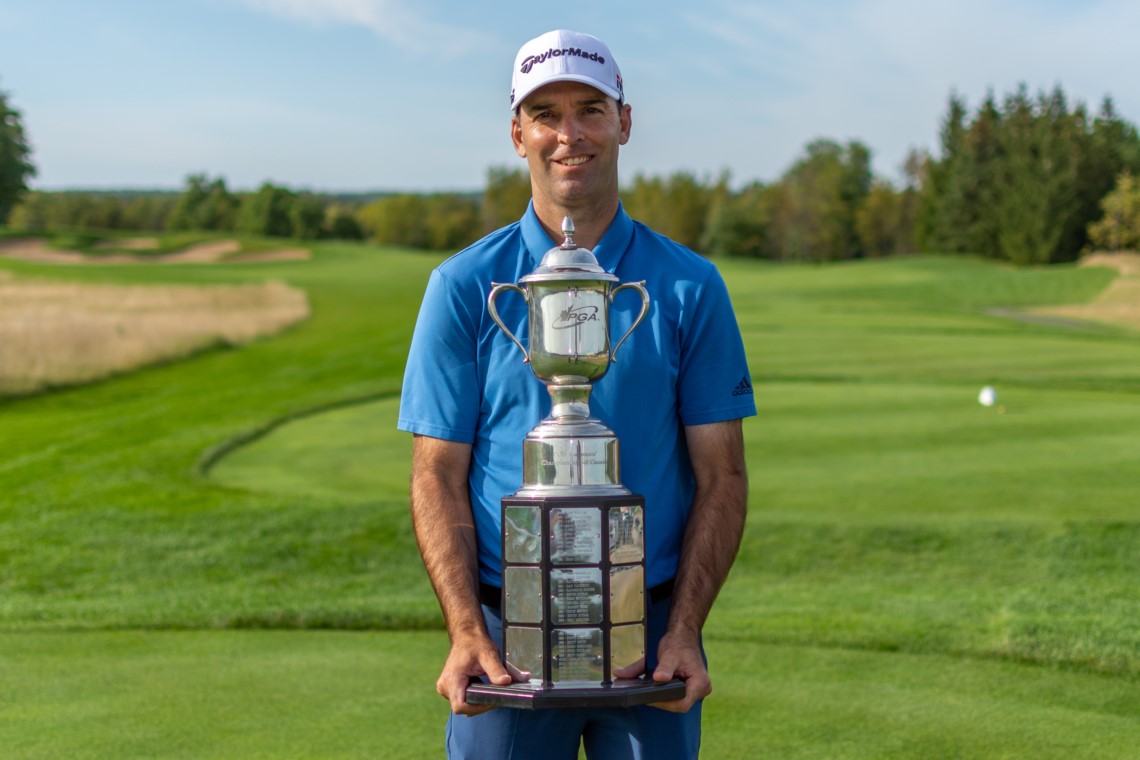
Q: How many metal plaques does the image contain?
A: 9